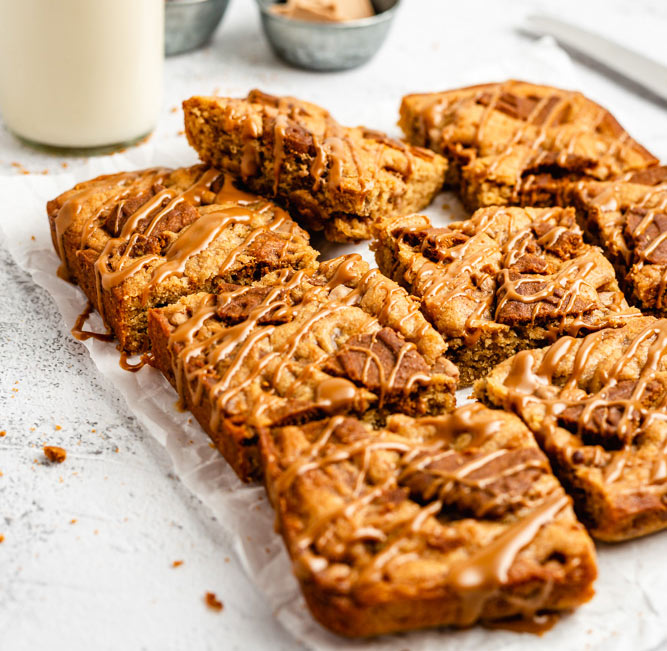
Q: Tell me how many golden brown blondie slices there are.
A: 8